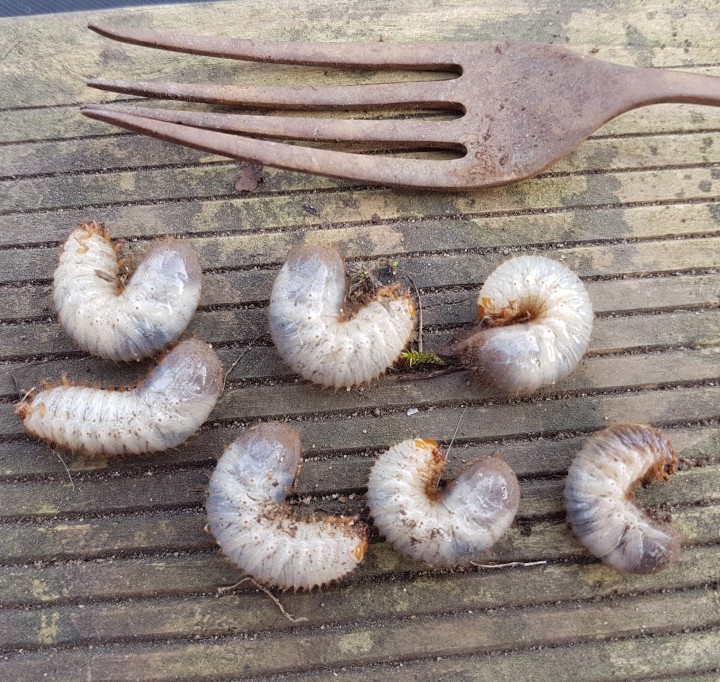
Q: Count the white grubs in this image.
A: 7